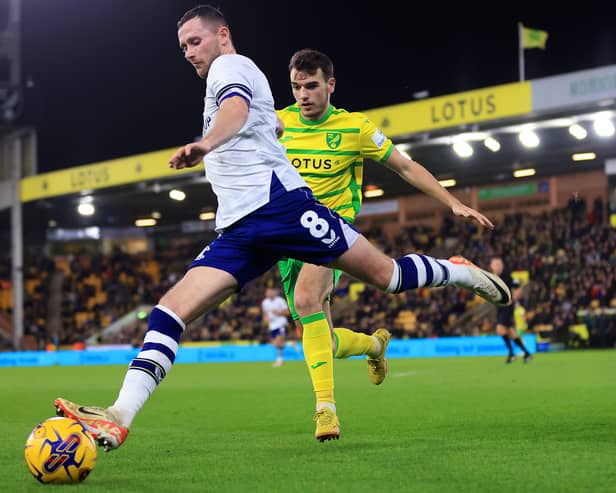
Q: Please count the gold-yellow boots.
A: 2